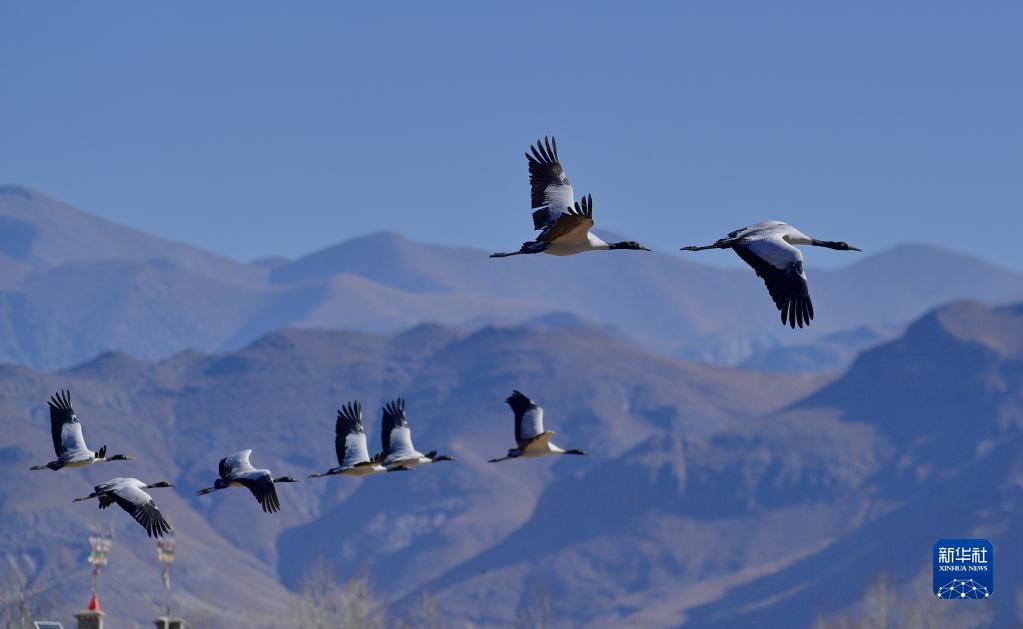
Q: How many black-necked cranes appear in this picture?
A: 8